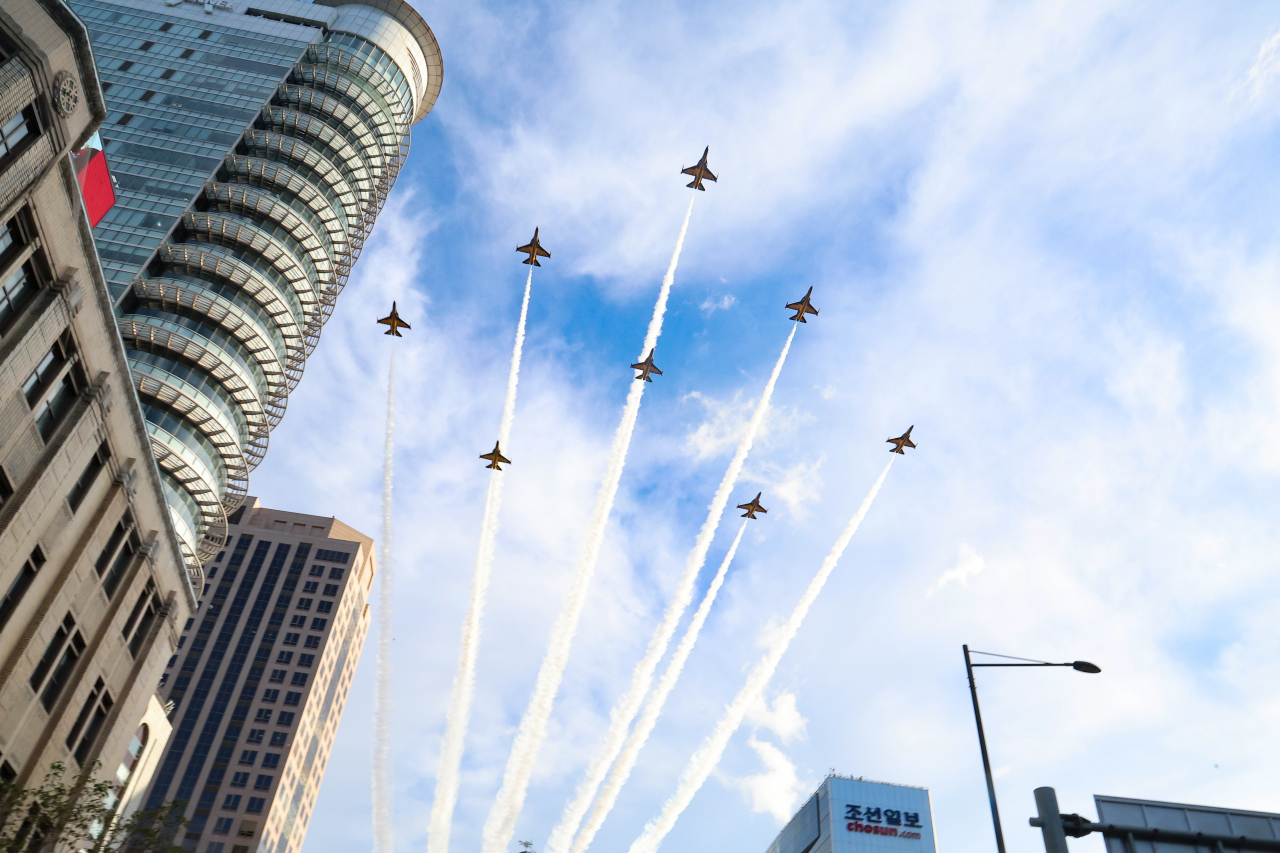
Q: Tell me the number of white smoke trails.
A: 6